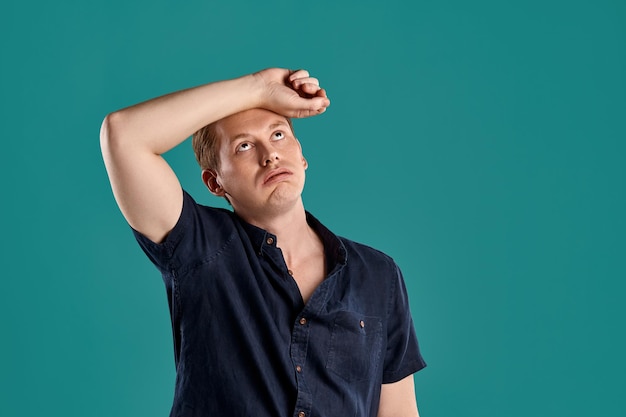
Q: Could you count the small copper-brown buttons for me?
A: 6